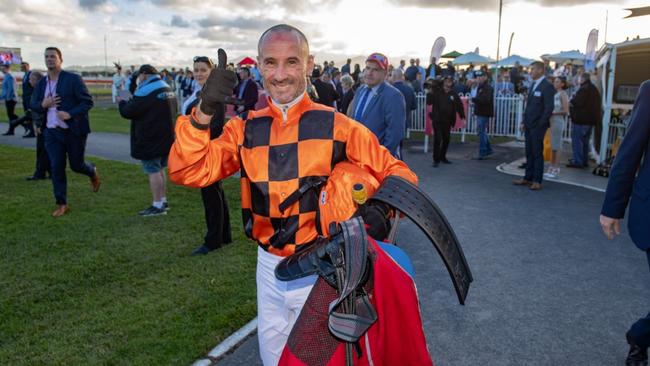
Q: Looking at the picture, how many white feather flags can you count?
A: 2